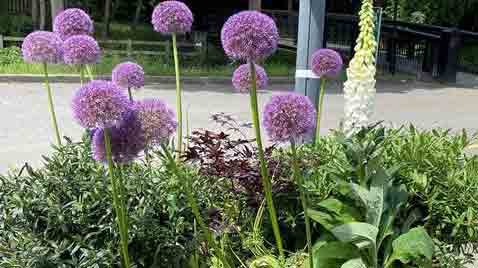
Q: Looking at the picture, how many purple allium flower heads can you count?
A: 12